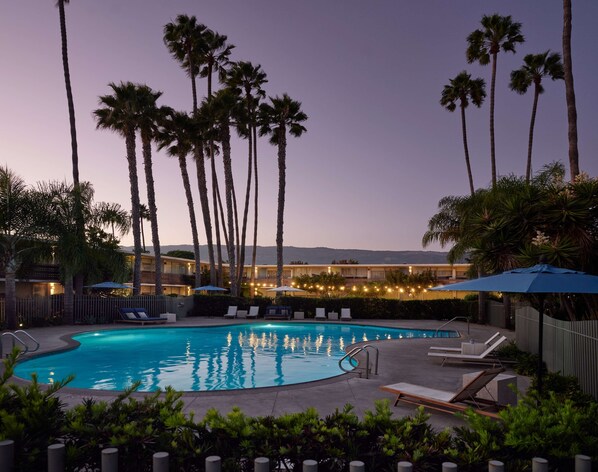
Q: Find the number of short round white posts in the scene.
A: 13